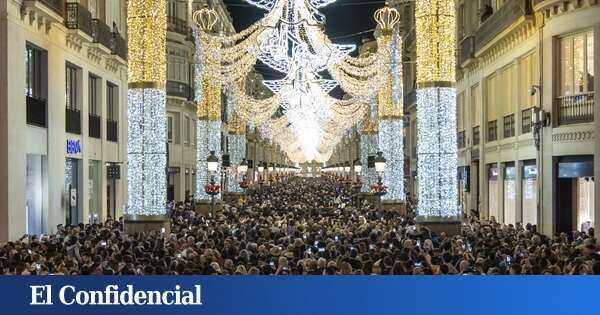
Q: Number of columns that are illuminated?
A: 6